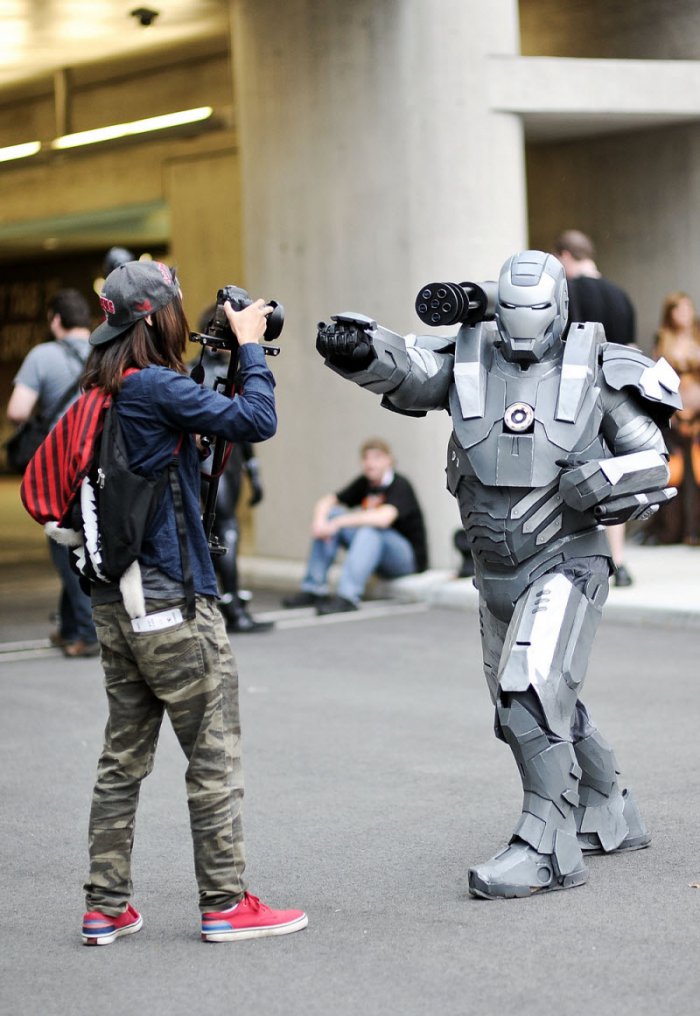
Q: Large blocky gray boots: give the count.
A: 2